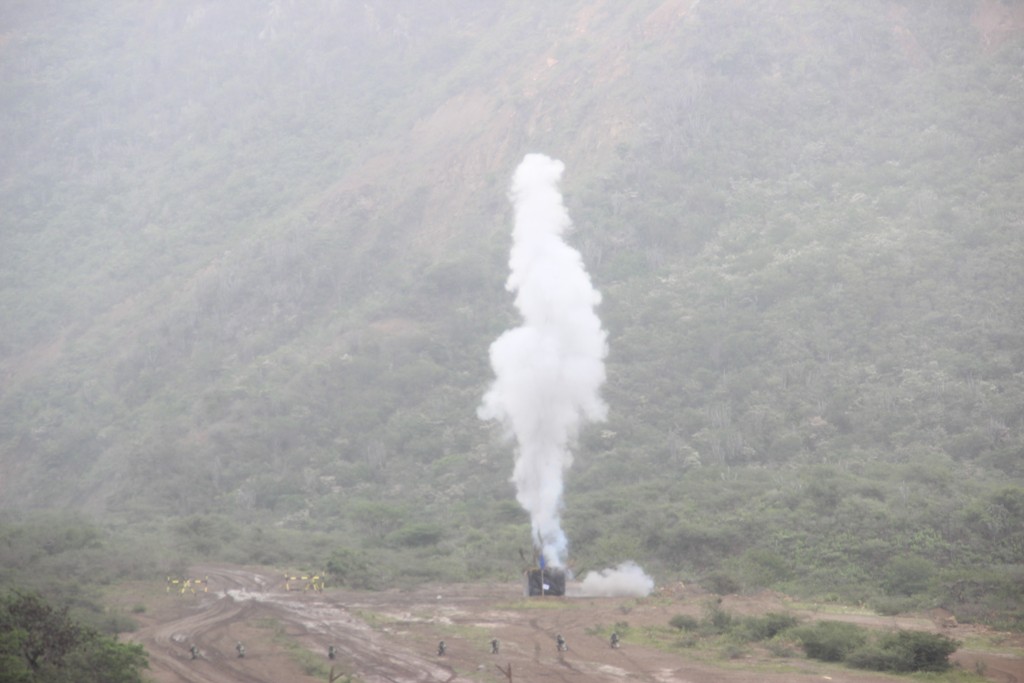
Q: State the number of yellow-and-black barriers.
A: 2